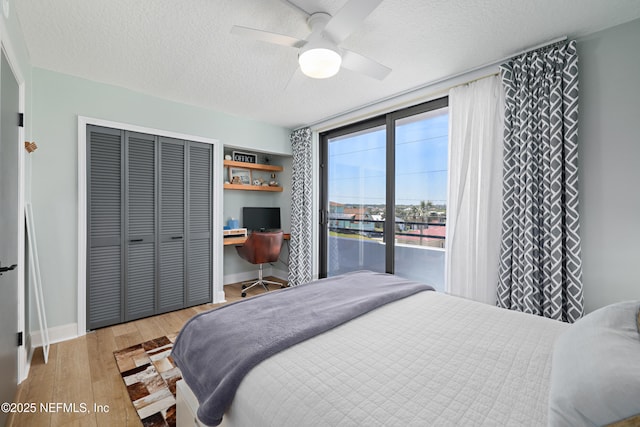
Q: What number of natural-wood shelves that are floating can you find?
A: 2